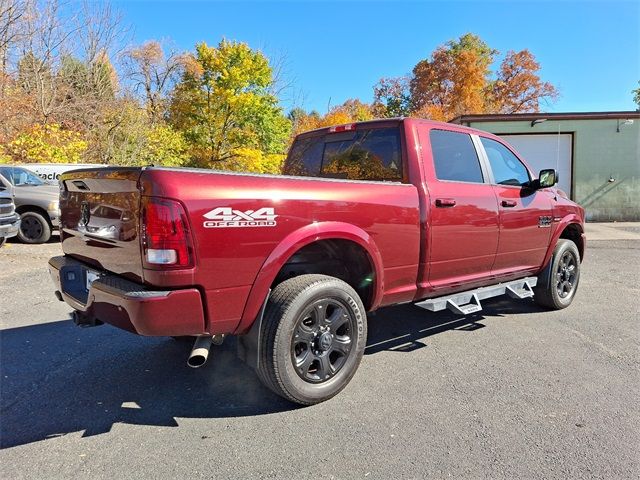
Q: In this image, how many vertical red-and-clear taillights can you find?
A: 1